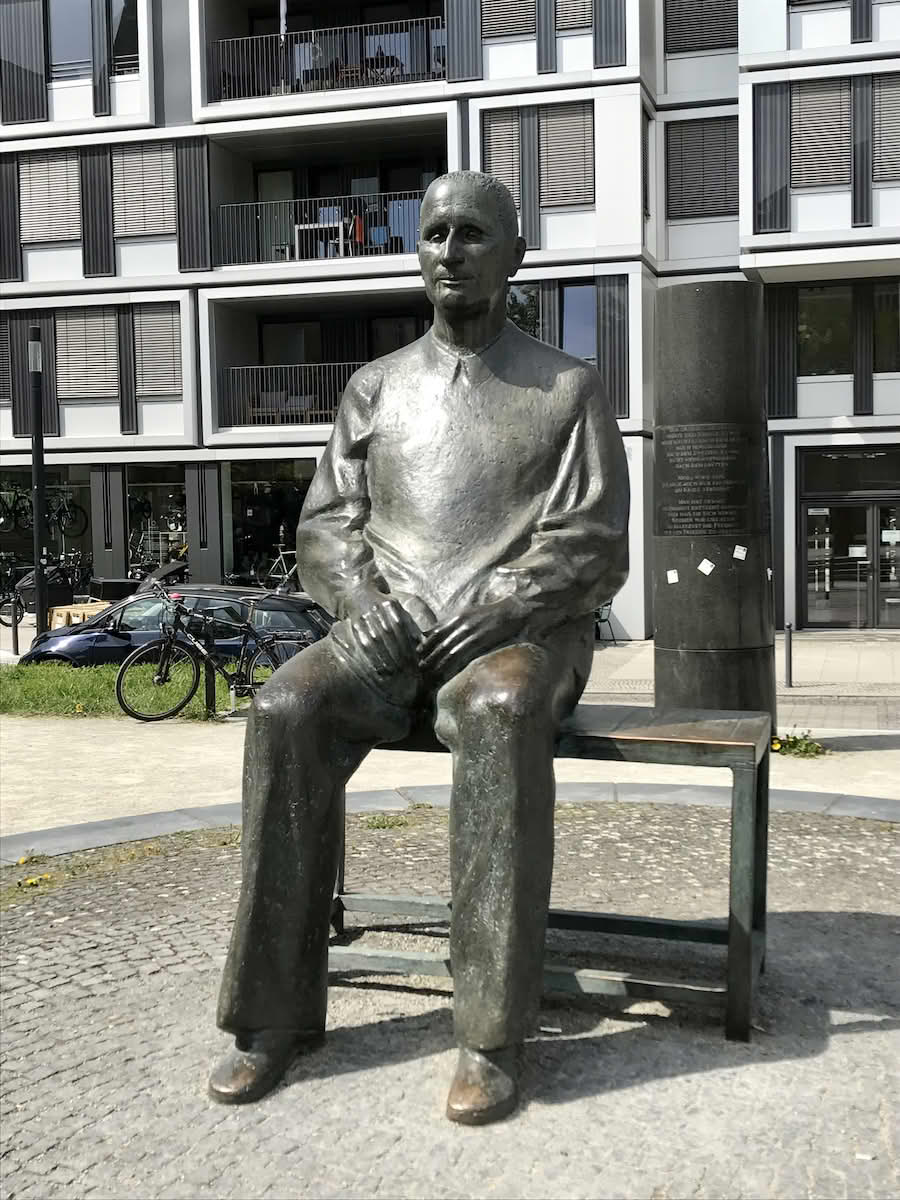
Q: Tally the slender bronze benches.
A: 1